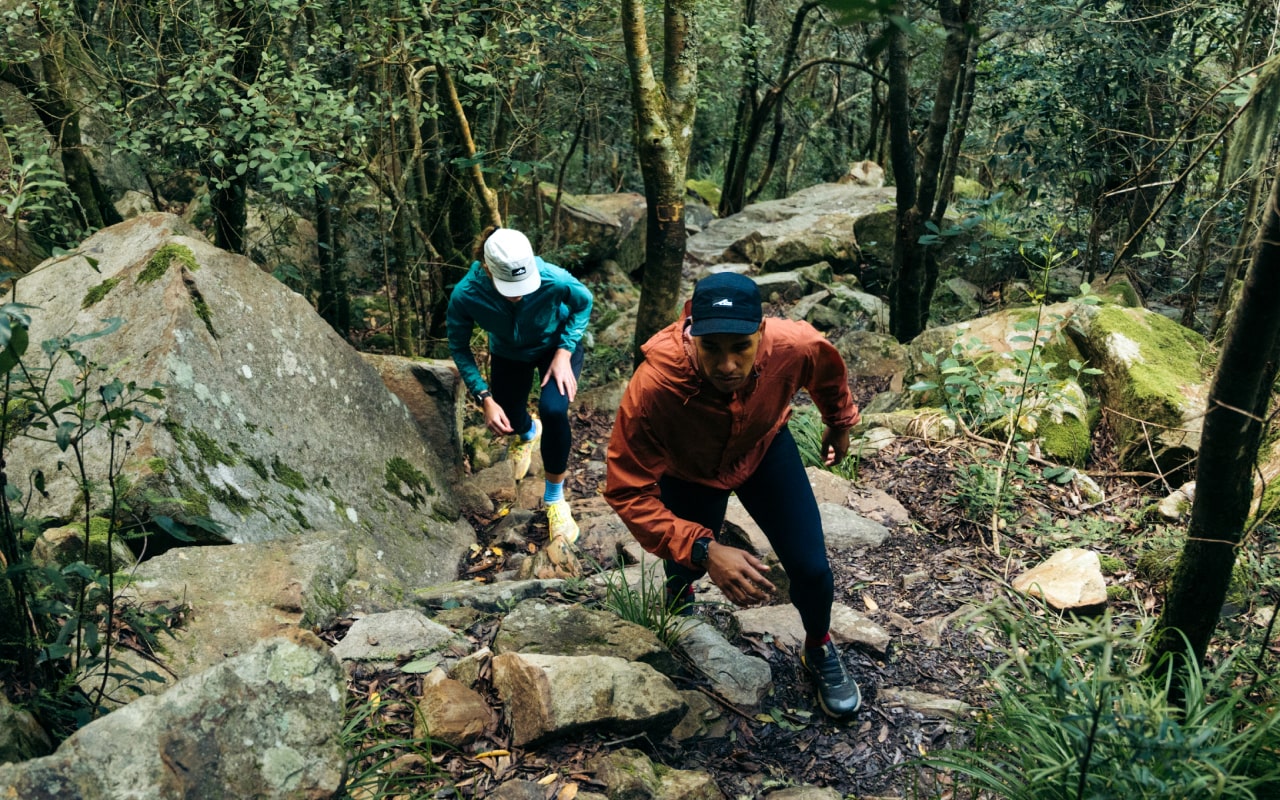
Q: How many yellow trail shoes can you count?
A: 2